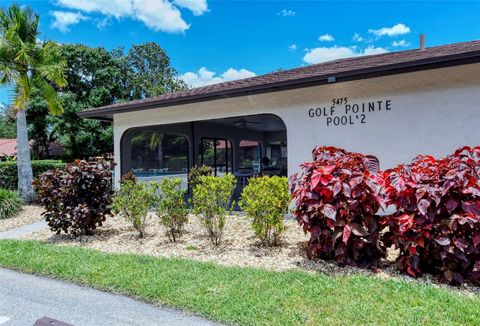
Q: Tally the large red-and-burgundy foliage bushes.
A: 2